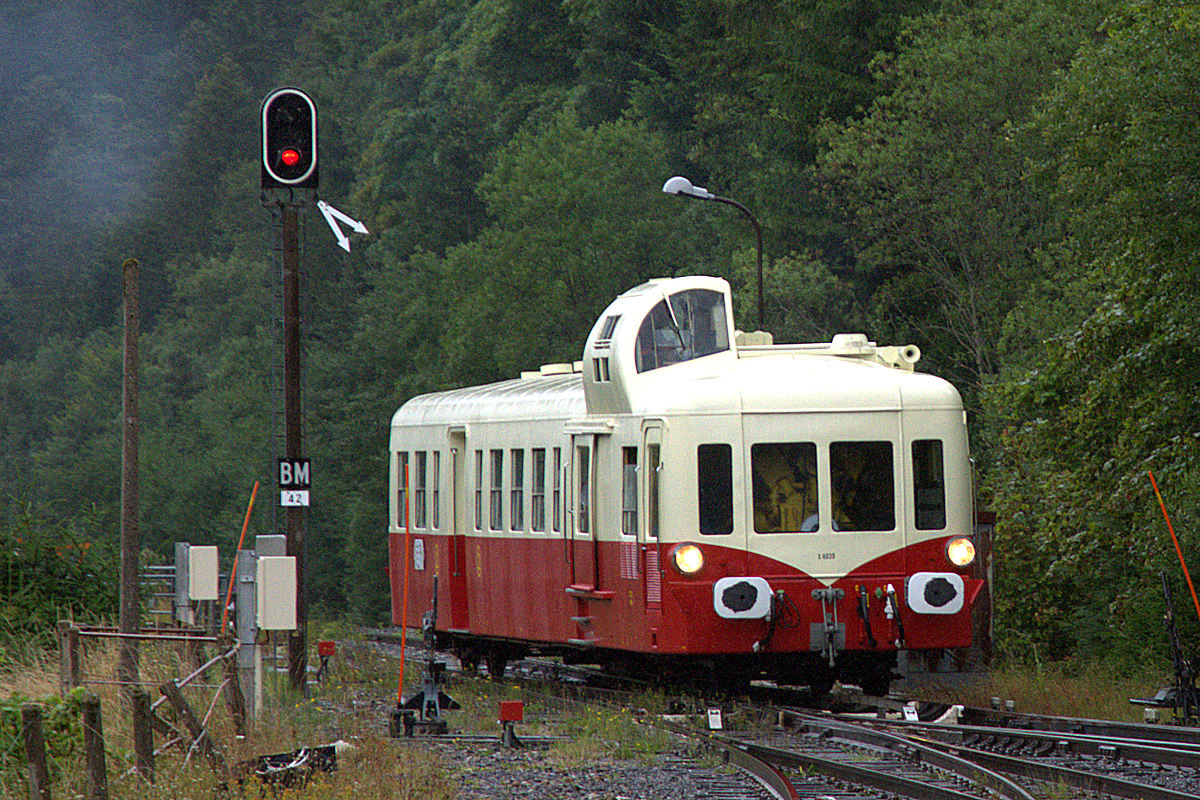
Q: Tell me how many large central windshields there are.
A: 2